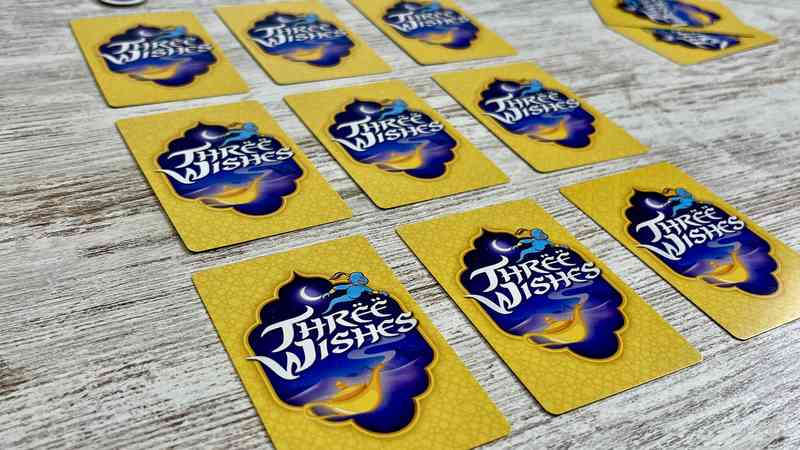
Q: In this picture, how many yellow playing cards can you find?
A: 11